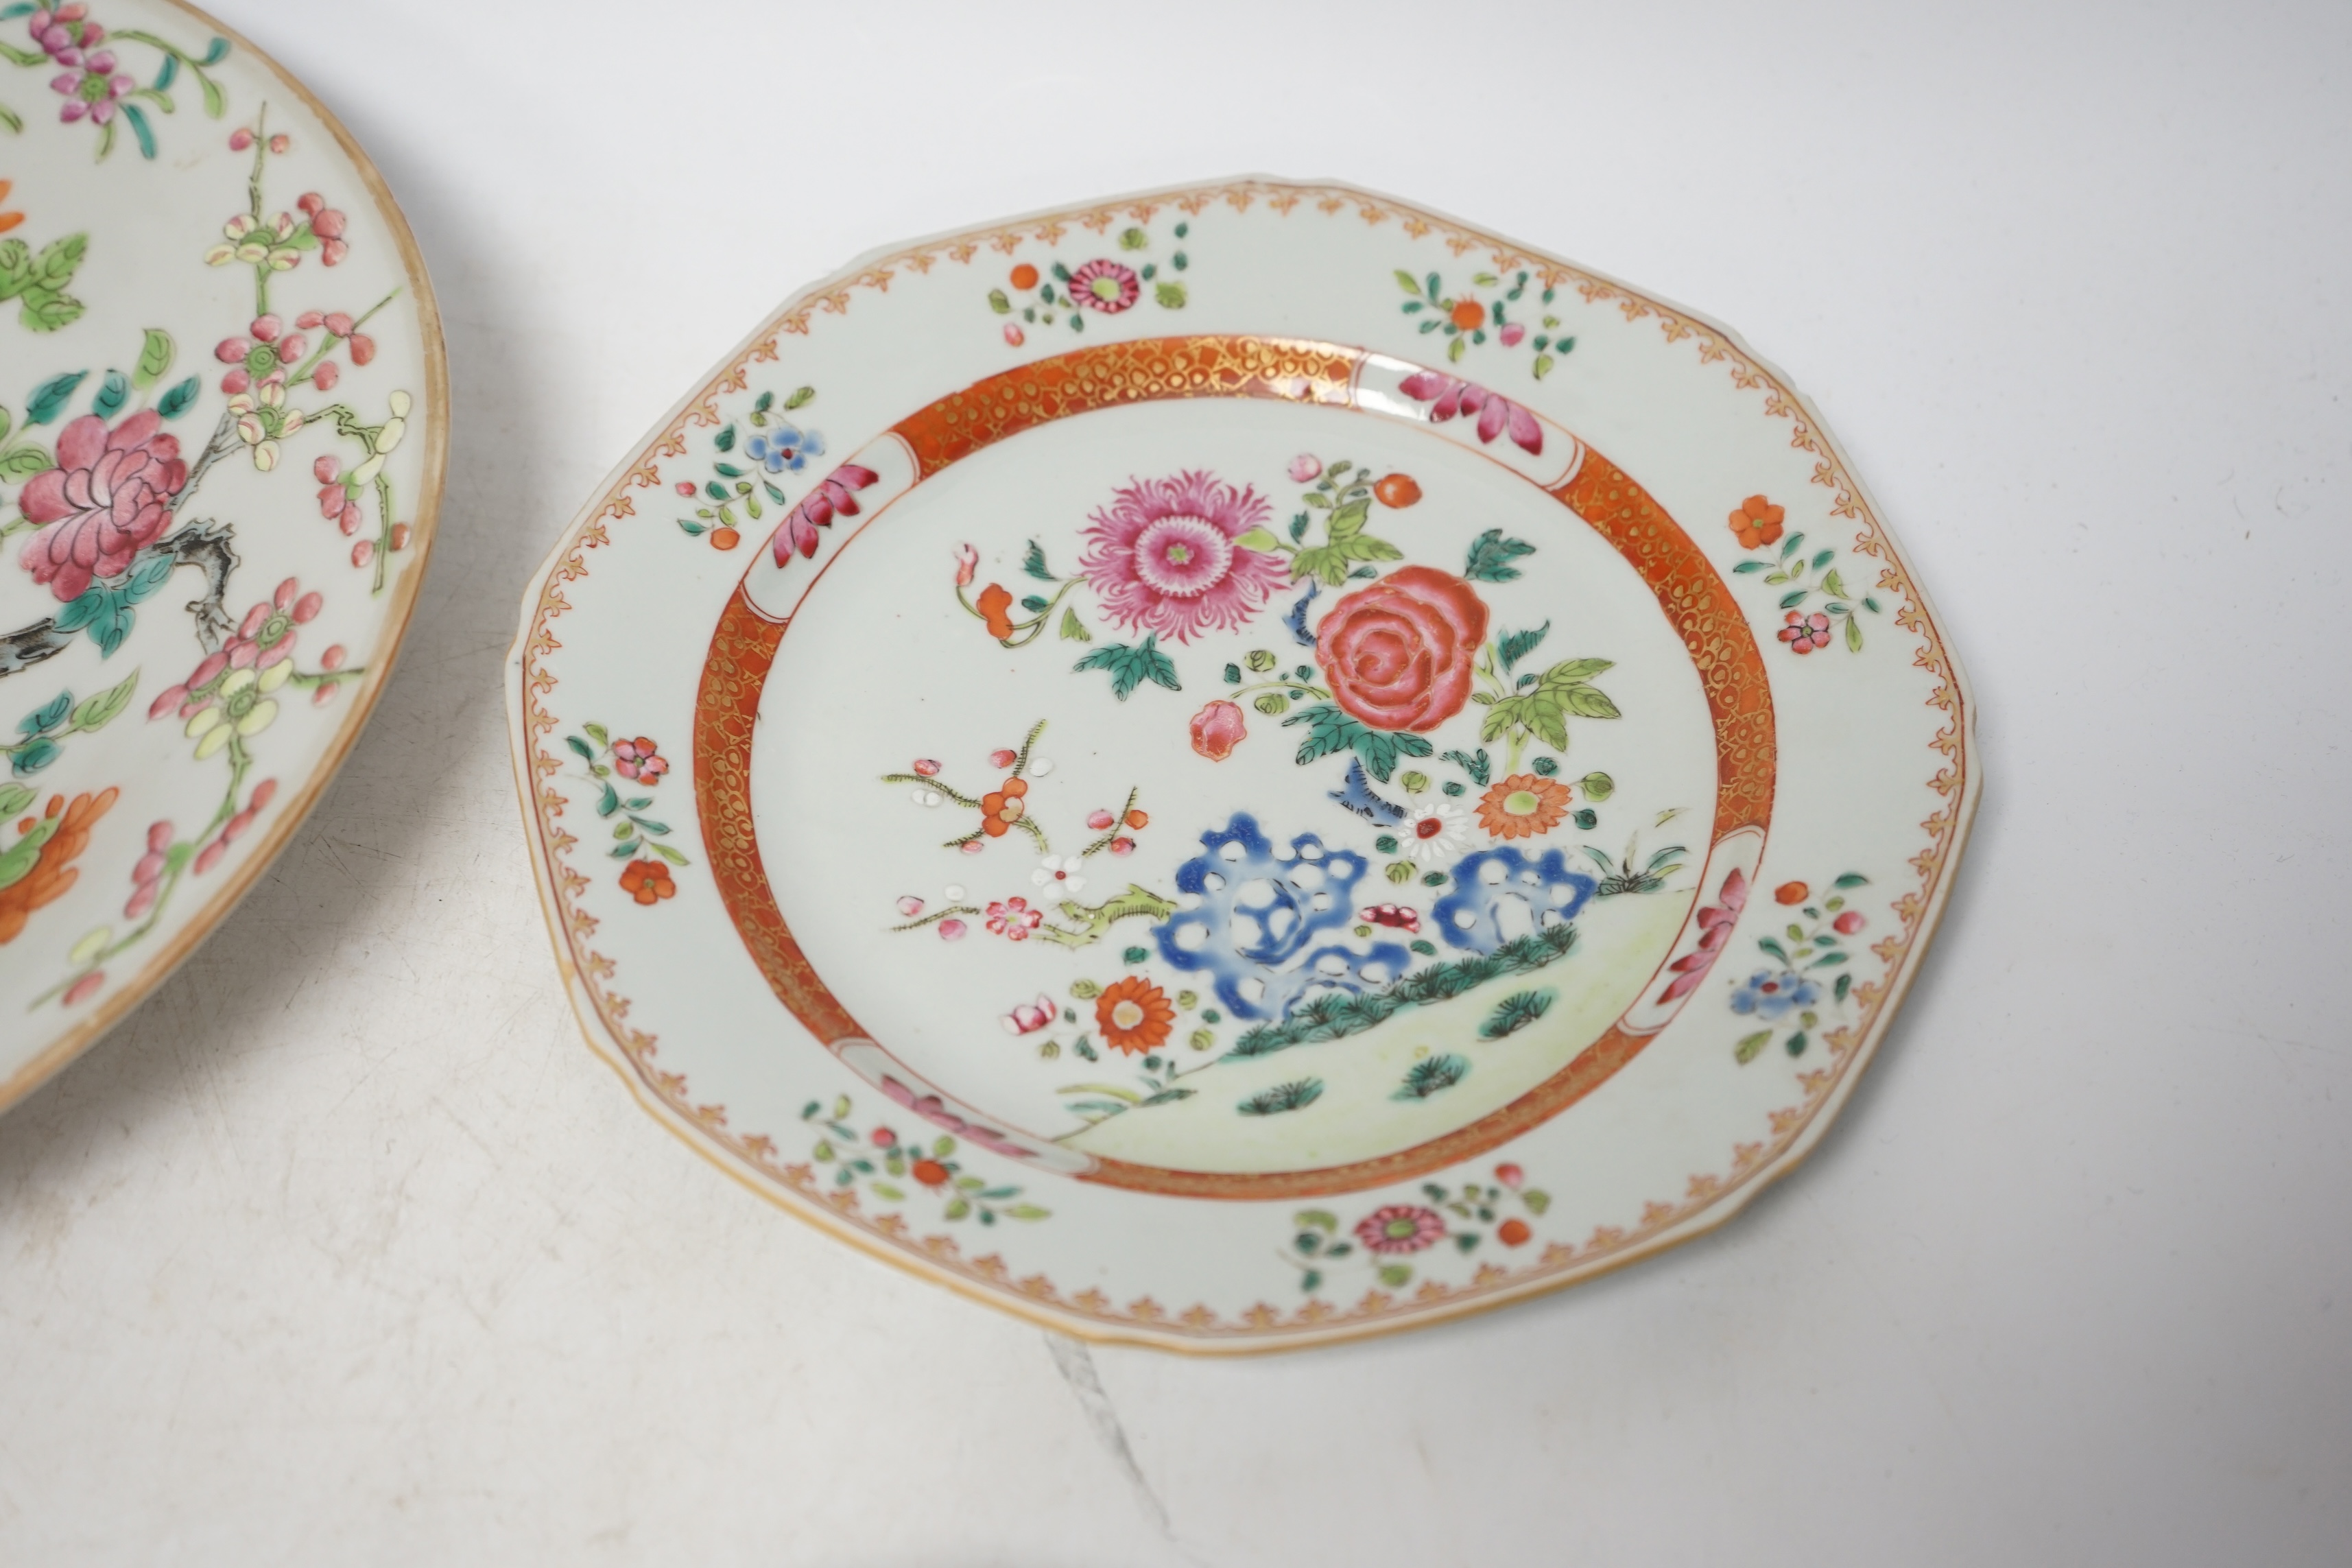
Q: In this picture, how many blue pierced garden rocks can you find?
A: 2